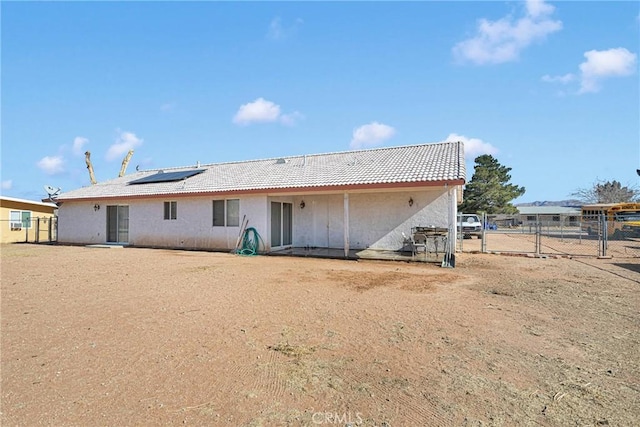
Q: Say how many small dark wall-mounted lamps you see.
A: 3